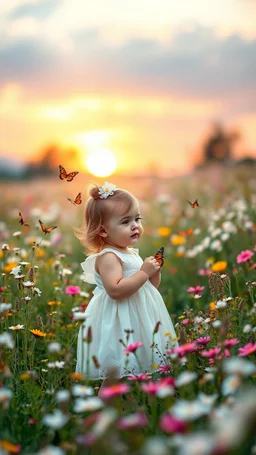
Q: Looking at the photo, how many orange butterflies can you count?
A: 6